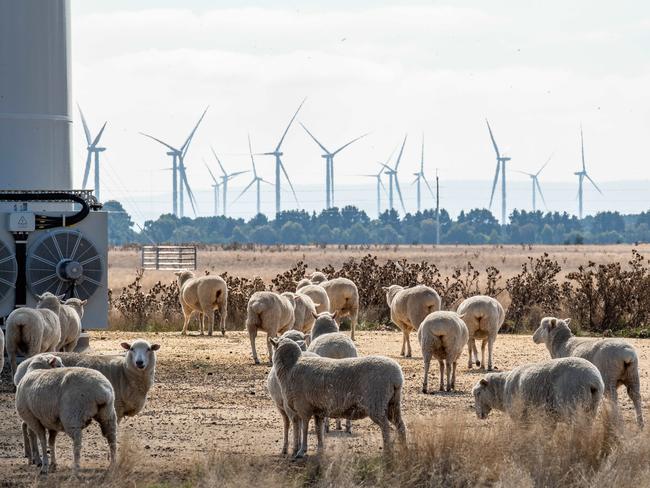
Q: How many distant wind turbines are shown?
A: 14